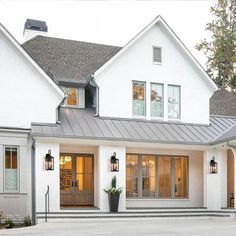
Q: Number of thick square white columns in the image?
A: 3